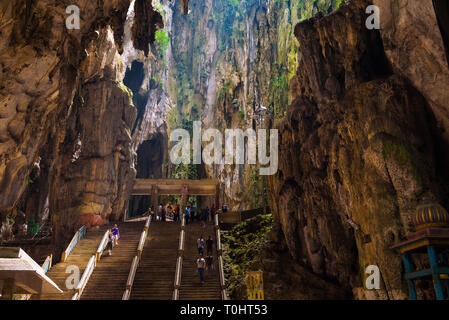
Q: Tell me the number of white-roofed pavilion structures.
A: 1